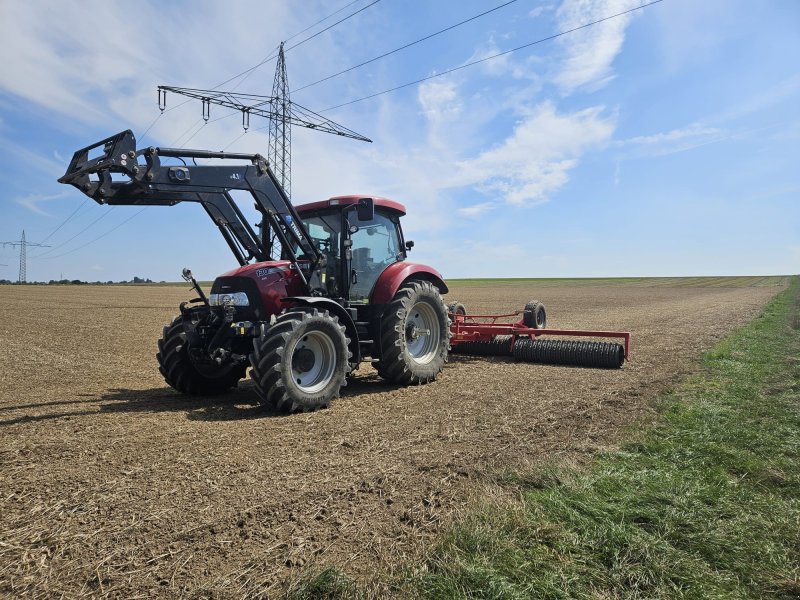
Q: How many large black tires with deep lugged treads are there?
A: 3